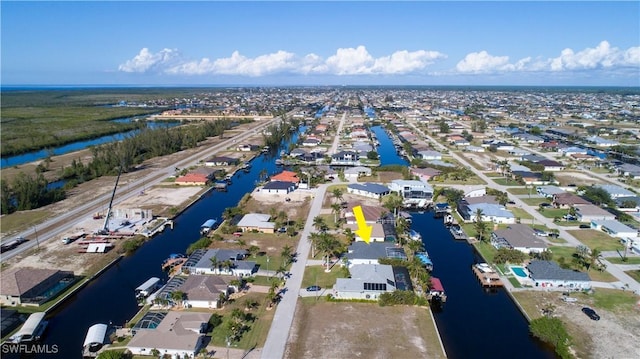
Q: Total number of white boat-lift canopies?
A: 3